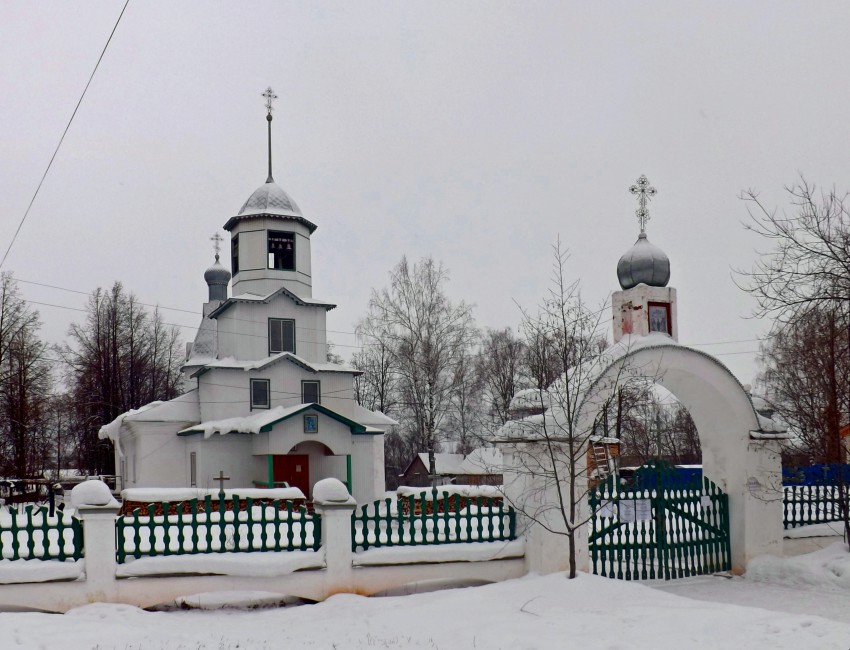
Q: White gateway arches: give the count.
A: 1